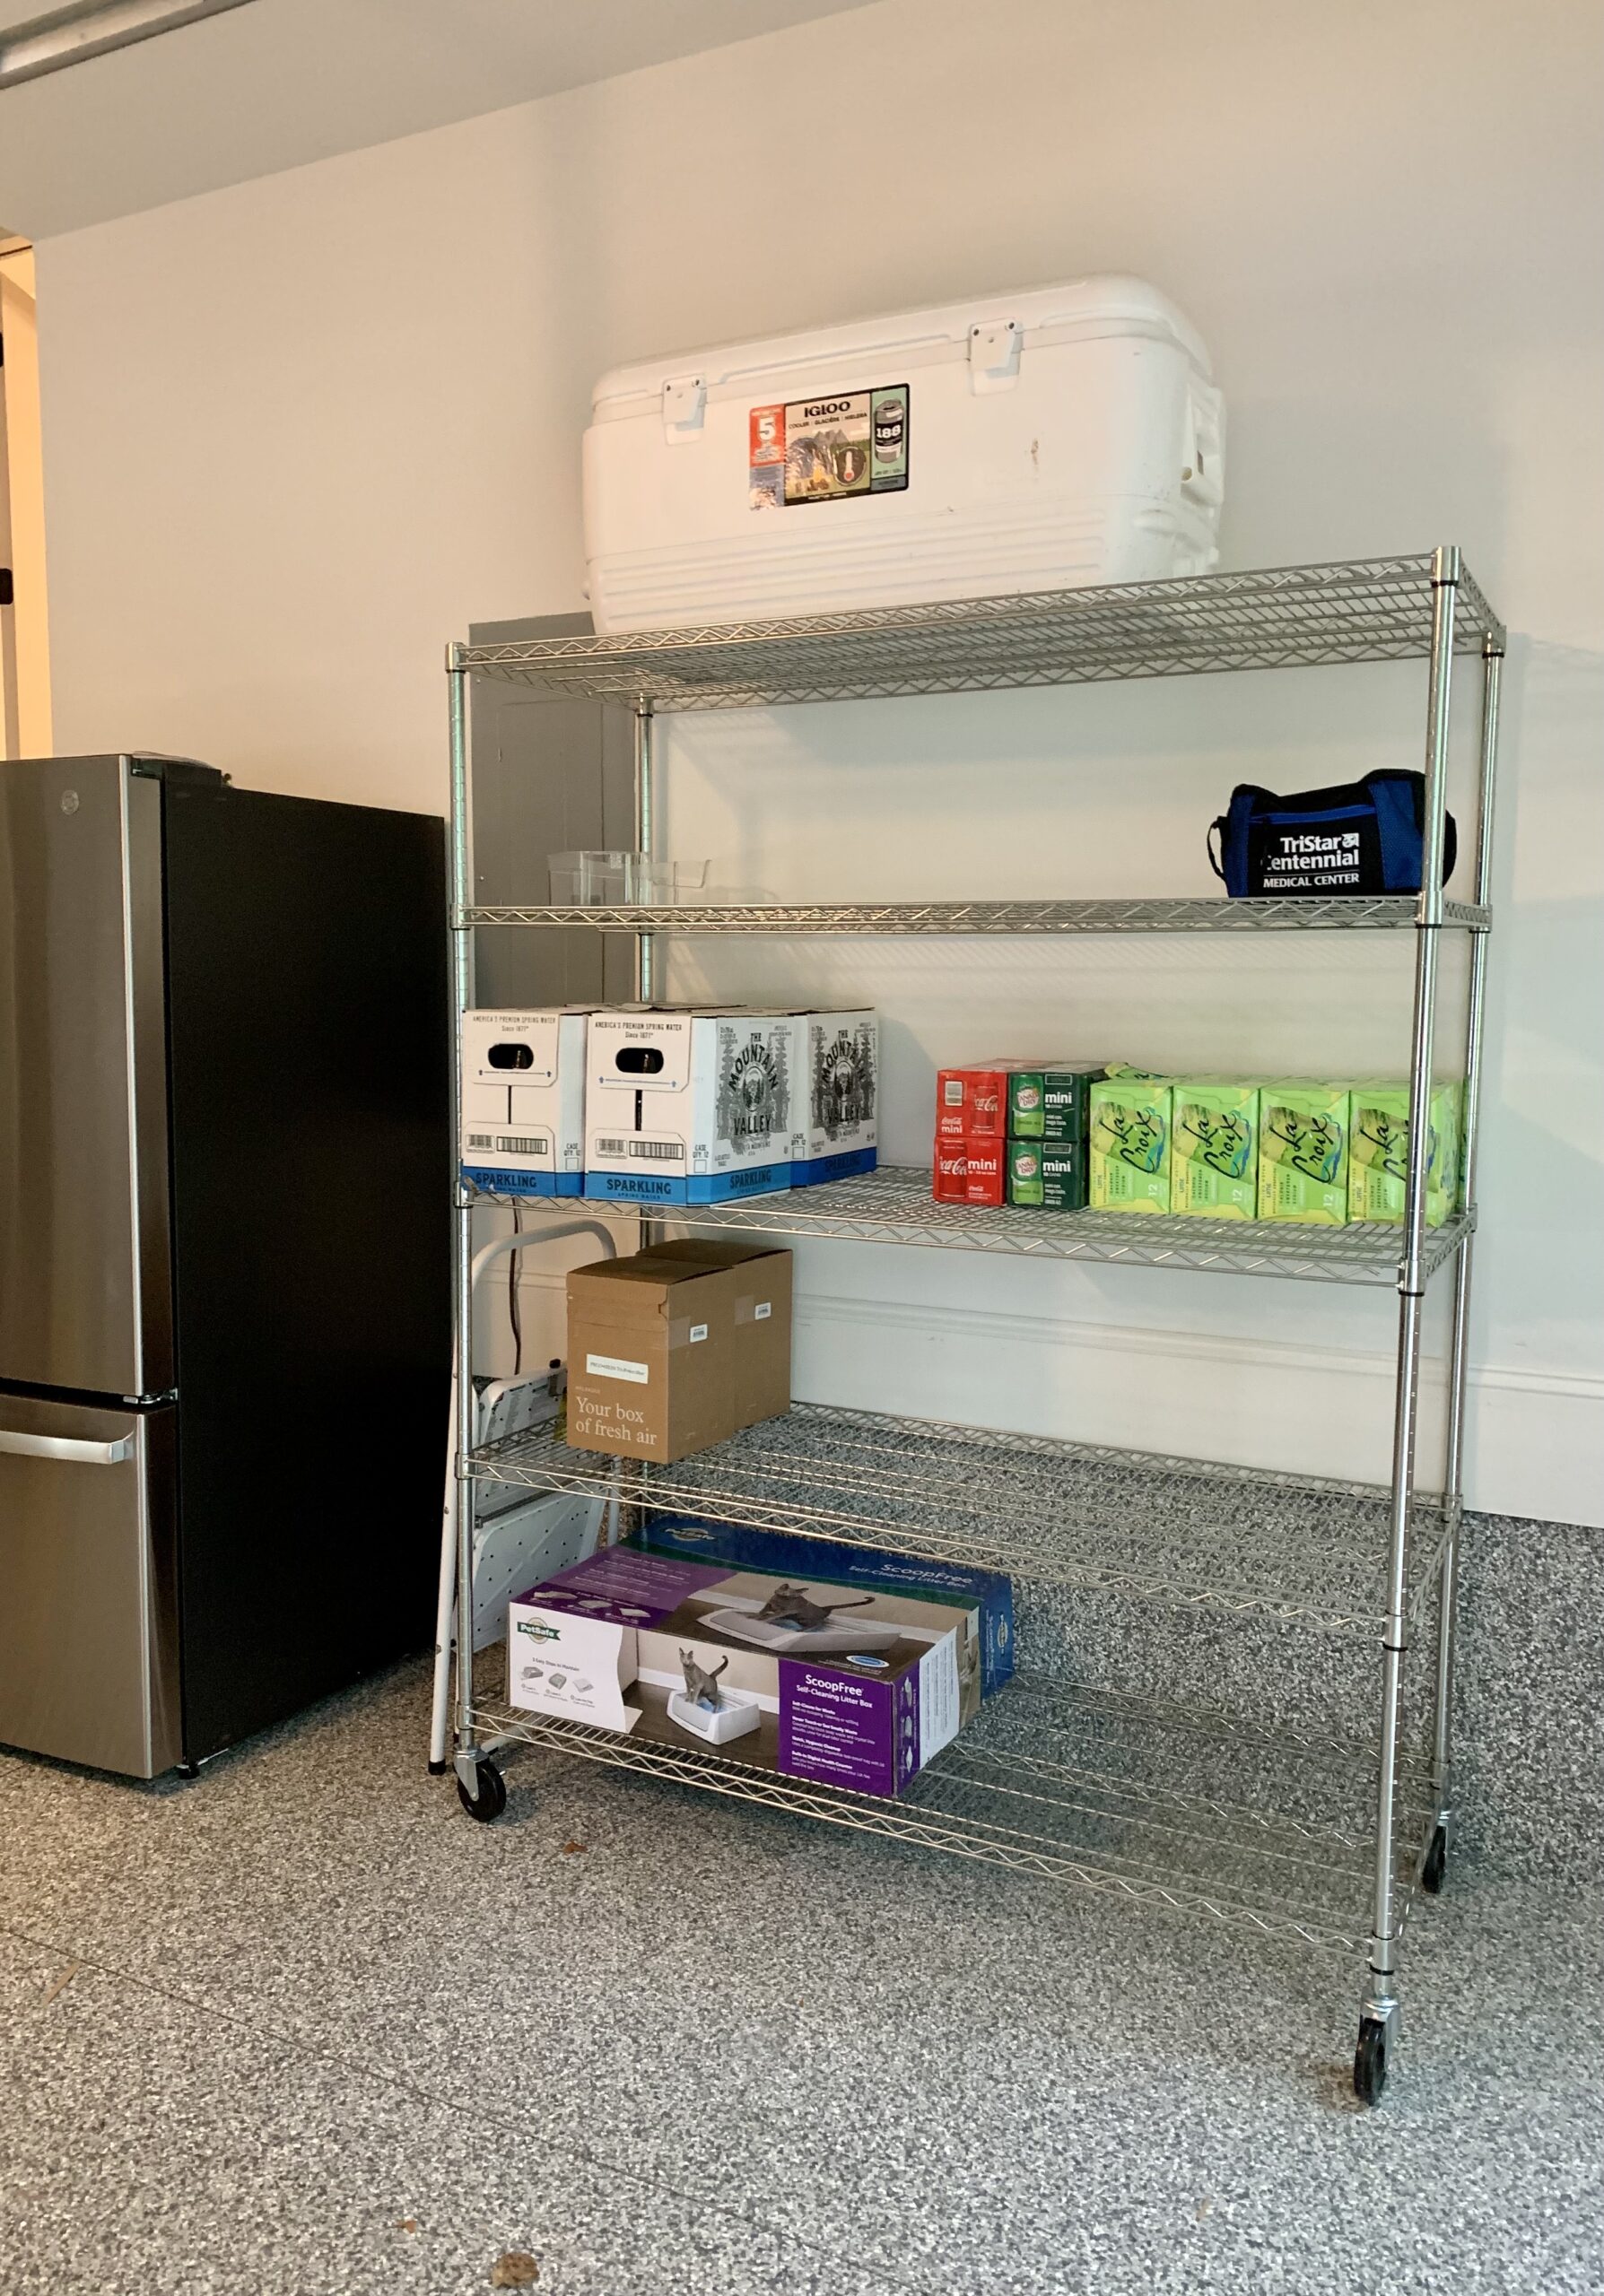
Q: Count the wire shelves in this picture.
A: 5